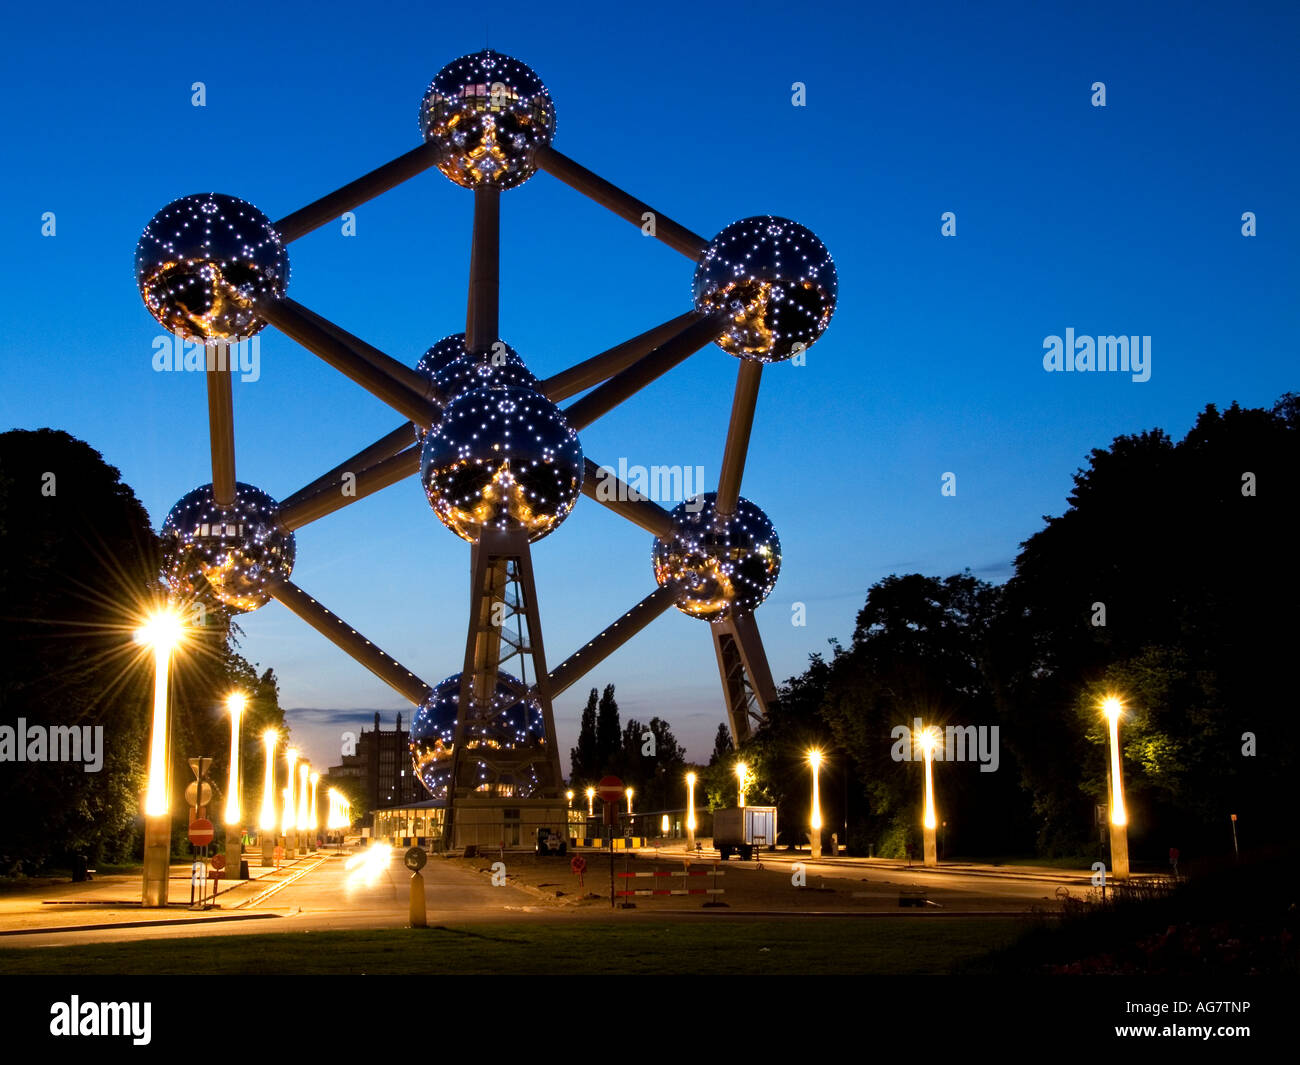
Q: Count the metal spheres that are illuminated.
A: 9